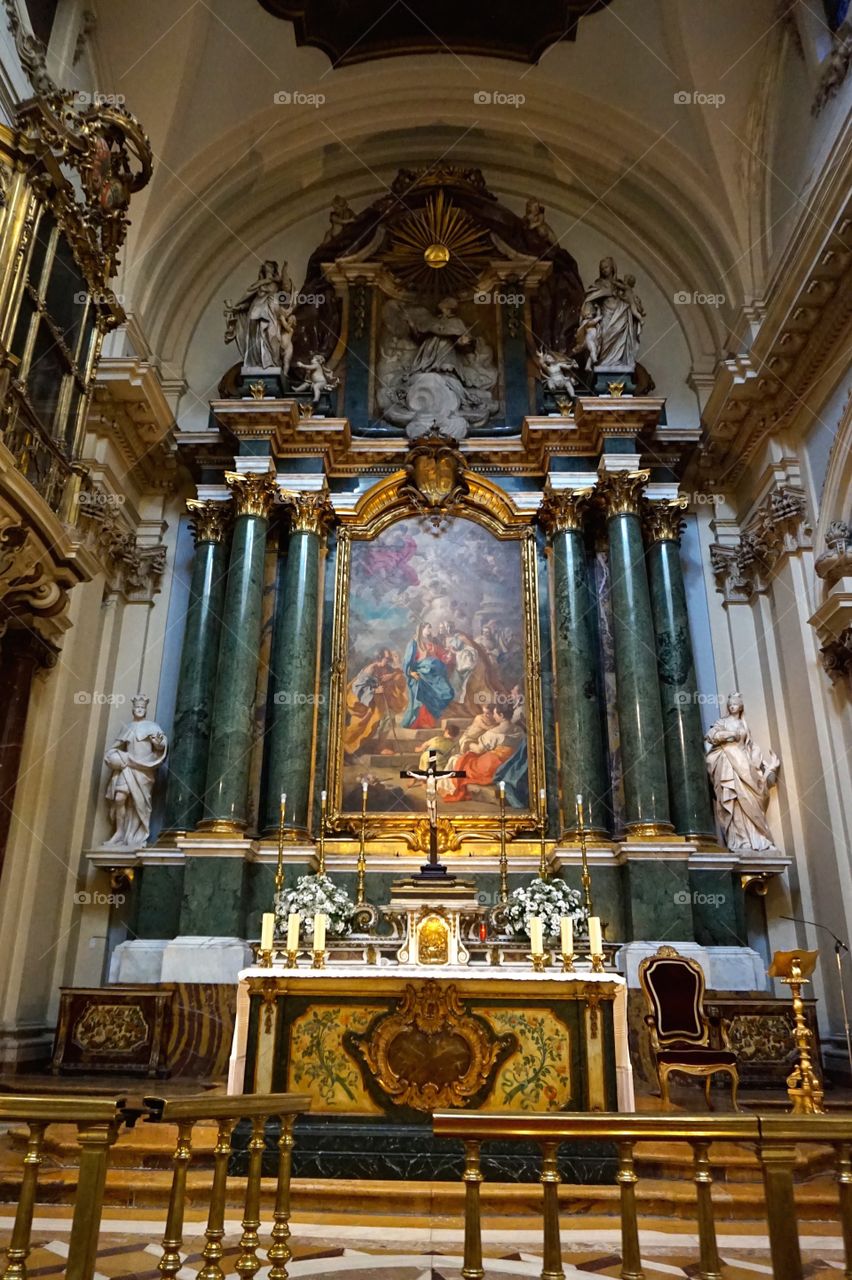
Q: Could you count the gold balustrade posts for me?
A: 12